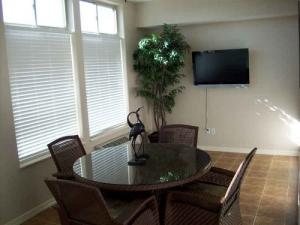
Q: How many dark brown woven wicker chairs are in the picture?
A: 4